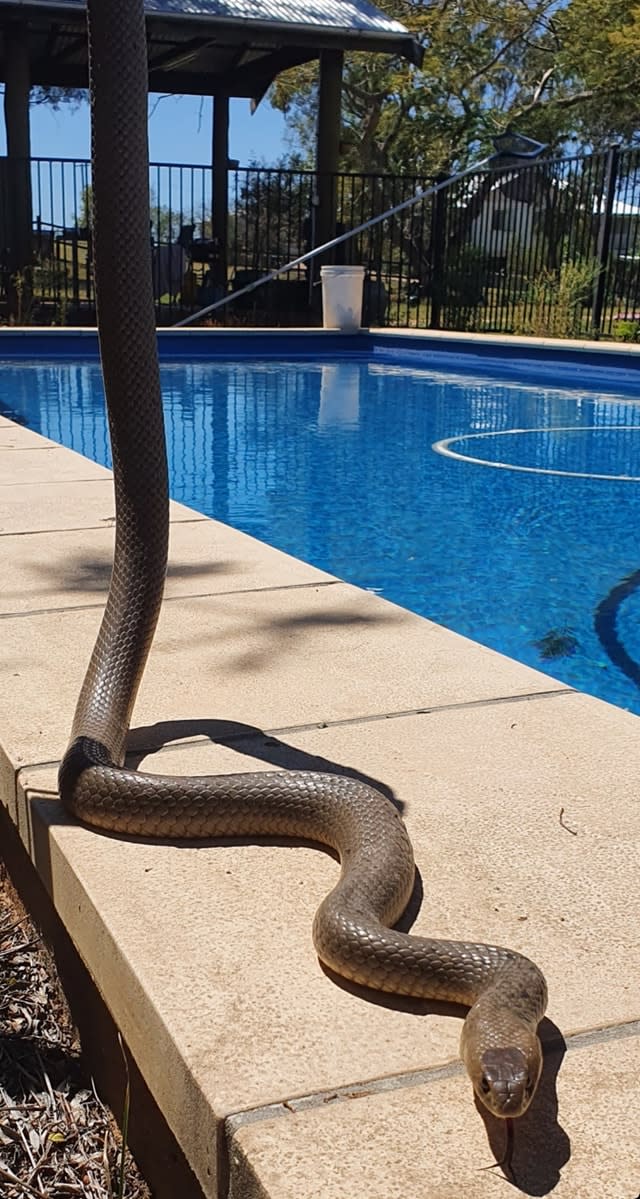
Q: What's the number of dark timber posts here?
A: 3